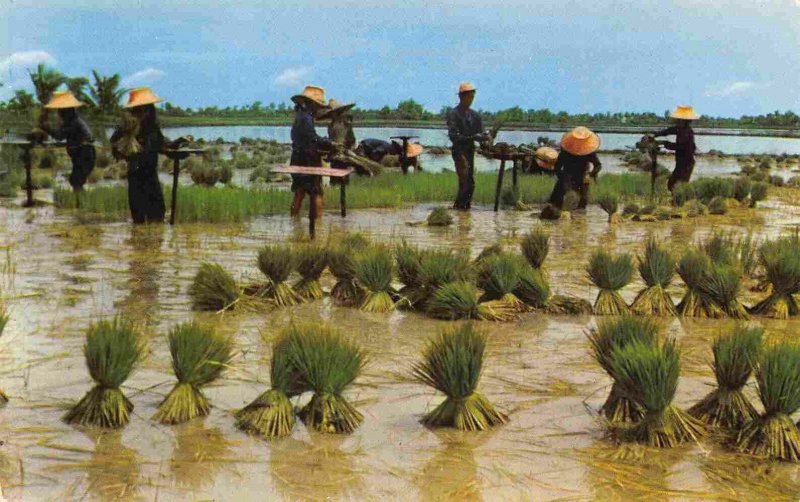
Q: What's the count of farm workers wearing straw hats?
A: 9